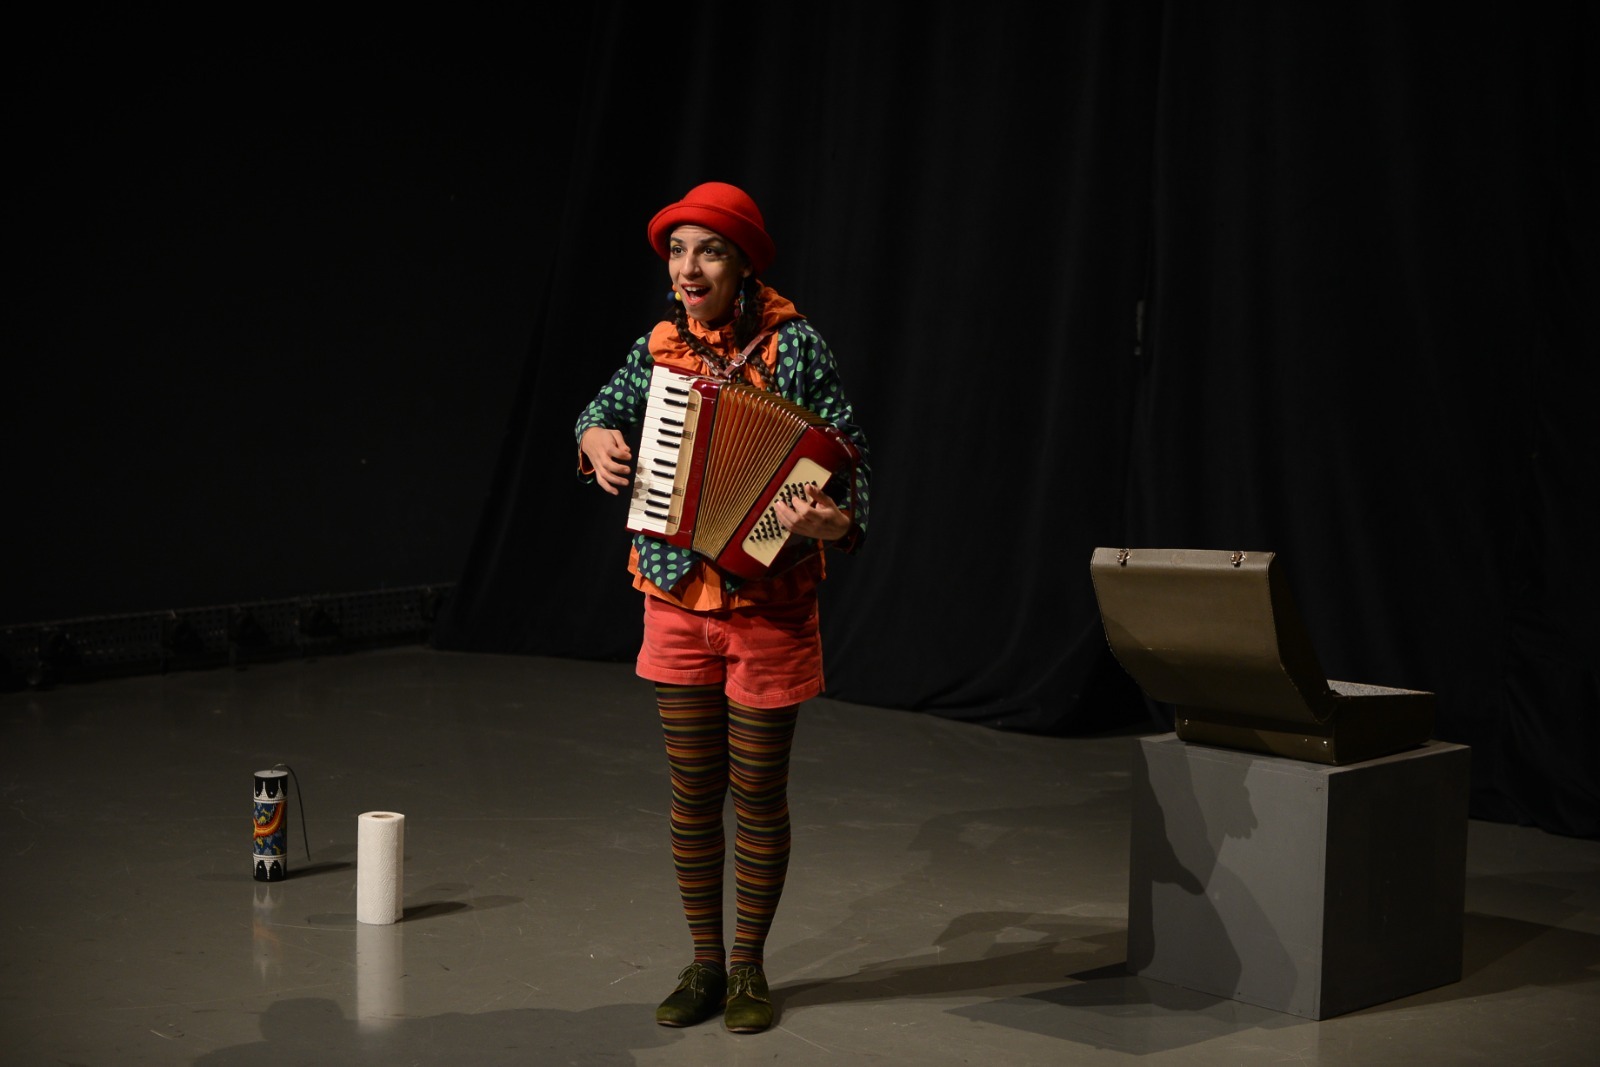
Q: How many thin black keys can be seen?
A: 10